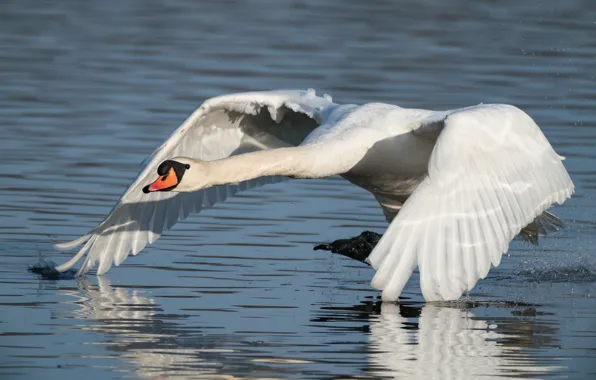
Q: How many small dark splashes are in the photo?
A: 1